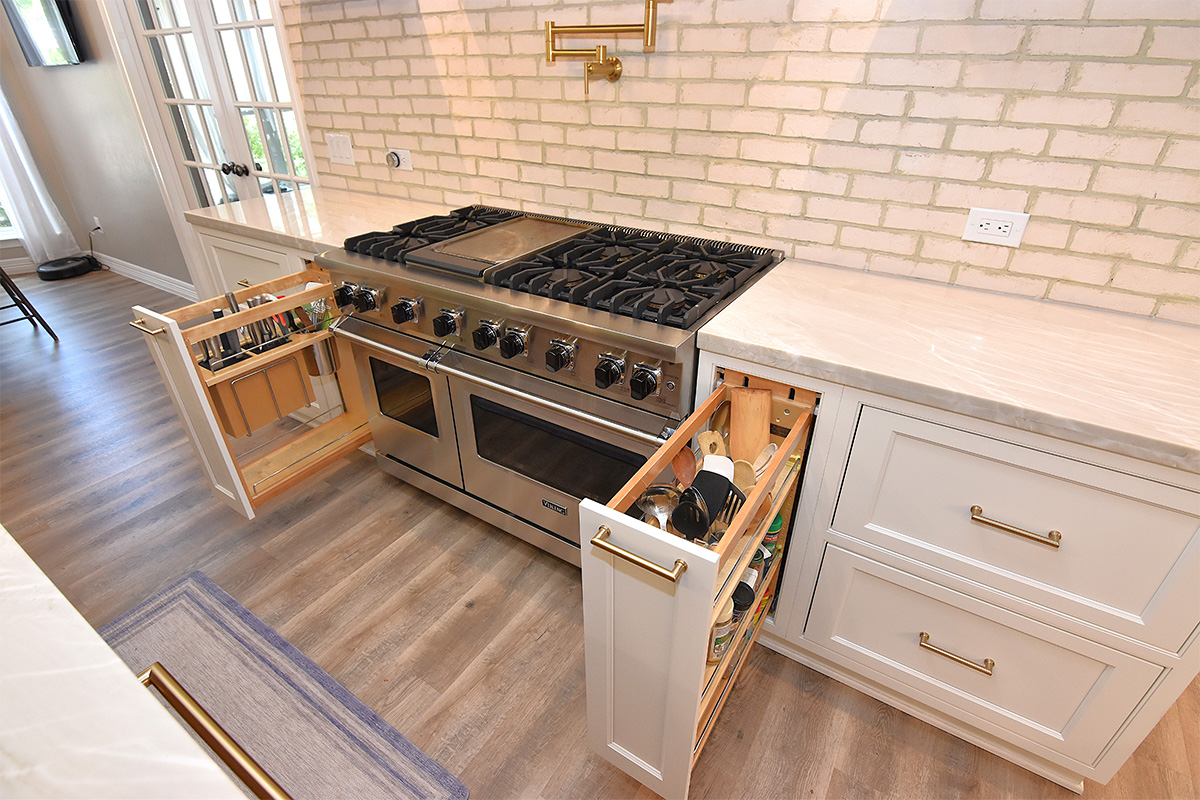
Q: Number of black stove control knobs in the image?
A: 9